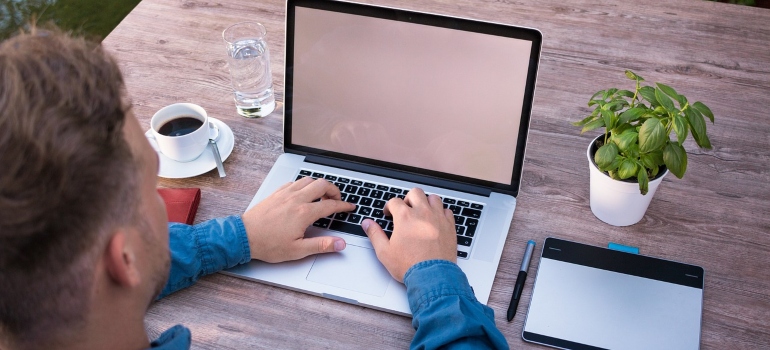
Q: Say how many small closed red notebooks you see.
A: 1